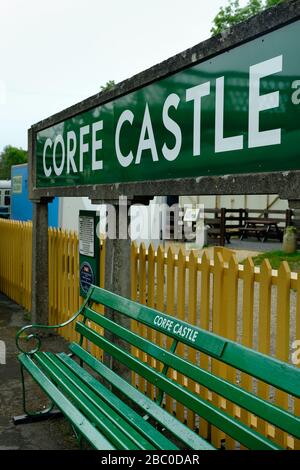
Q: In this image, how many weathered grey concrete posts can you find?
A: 2